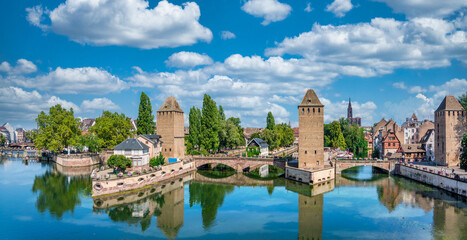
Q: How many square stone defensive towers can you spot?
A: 3